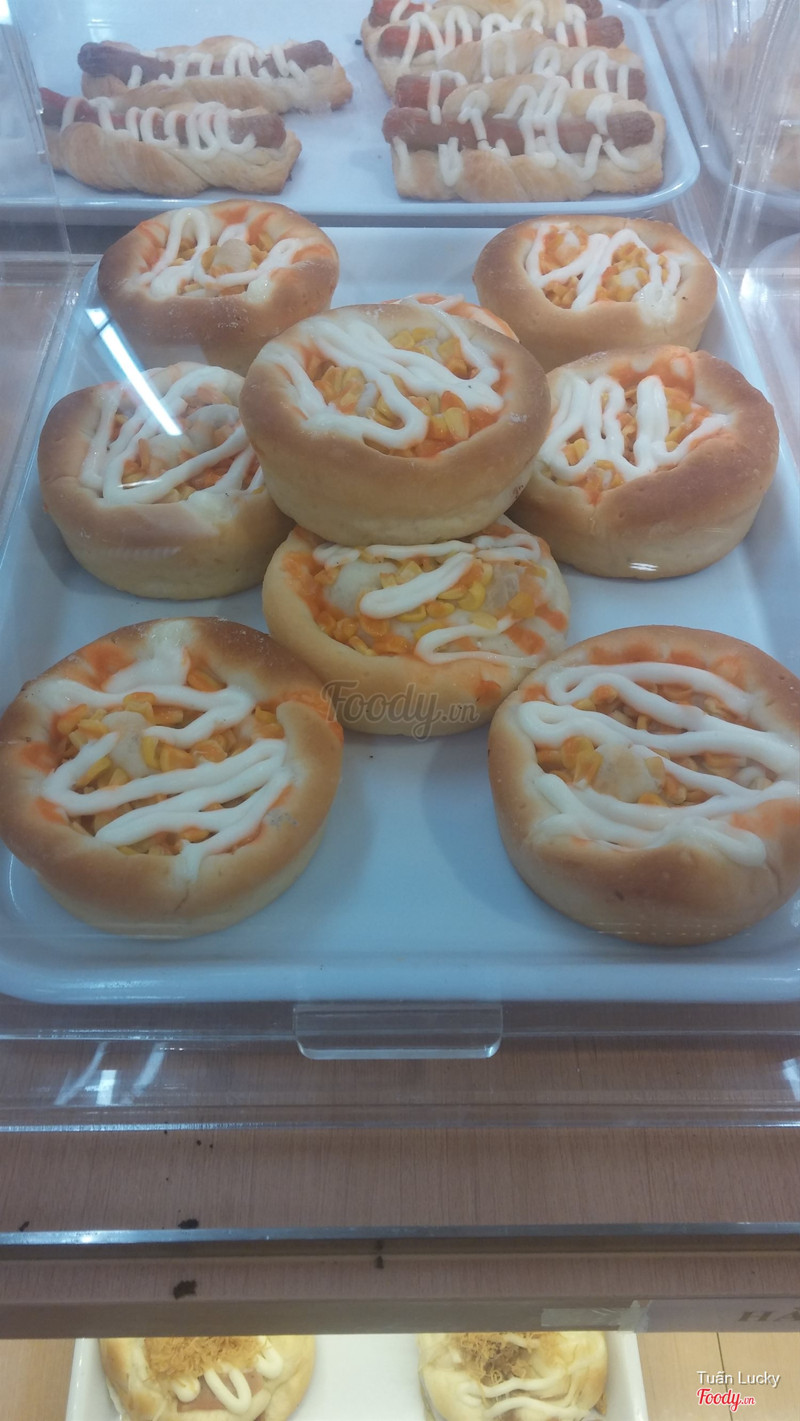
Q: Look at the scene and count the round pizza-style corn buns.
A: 9